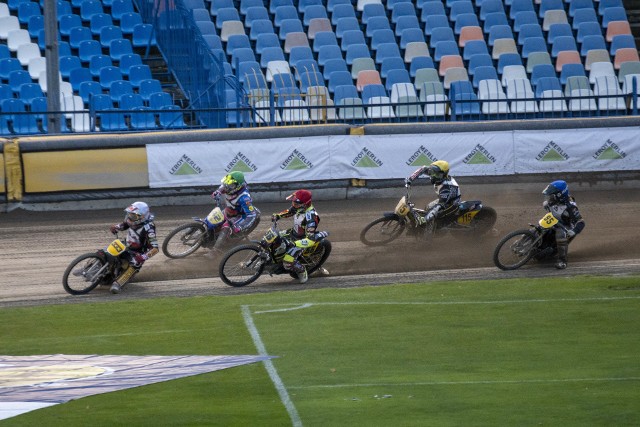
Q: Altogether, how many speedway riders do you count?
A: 5